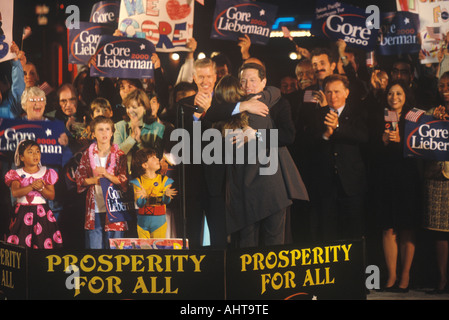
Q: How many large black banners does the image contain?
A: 3